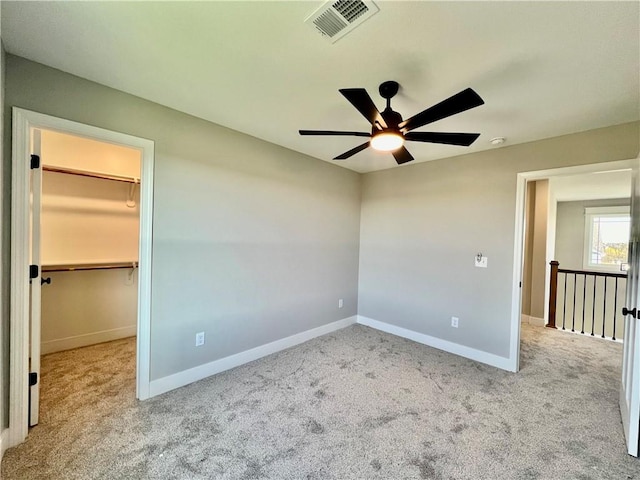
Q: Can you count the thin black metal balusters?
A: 6